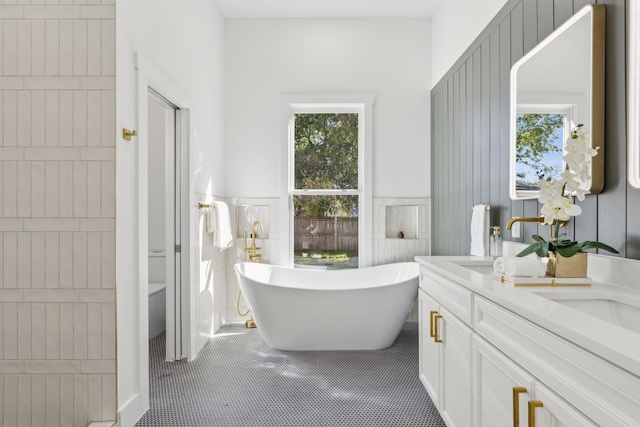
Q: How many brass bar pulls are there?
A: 4